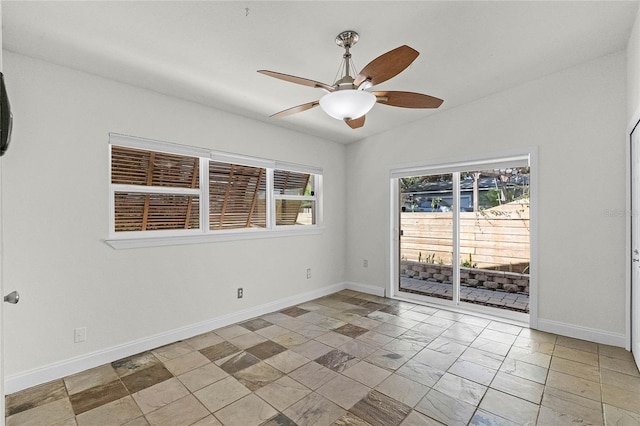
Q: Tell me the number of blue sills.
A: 0